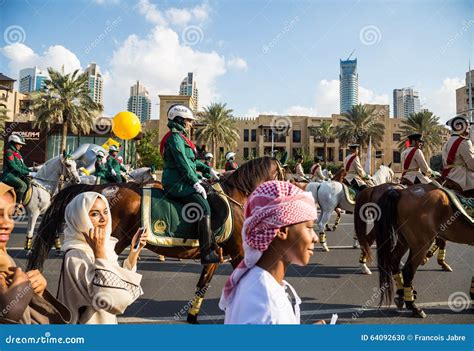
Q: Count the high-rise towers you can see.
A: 6